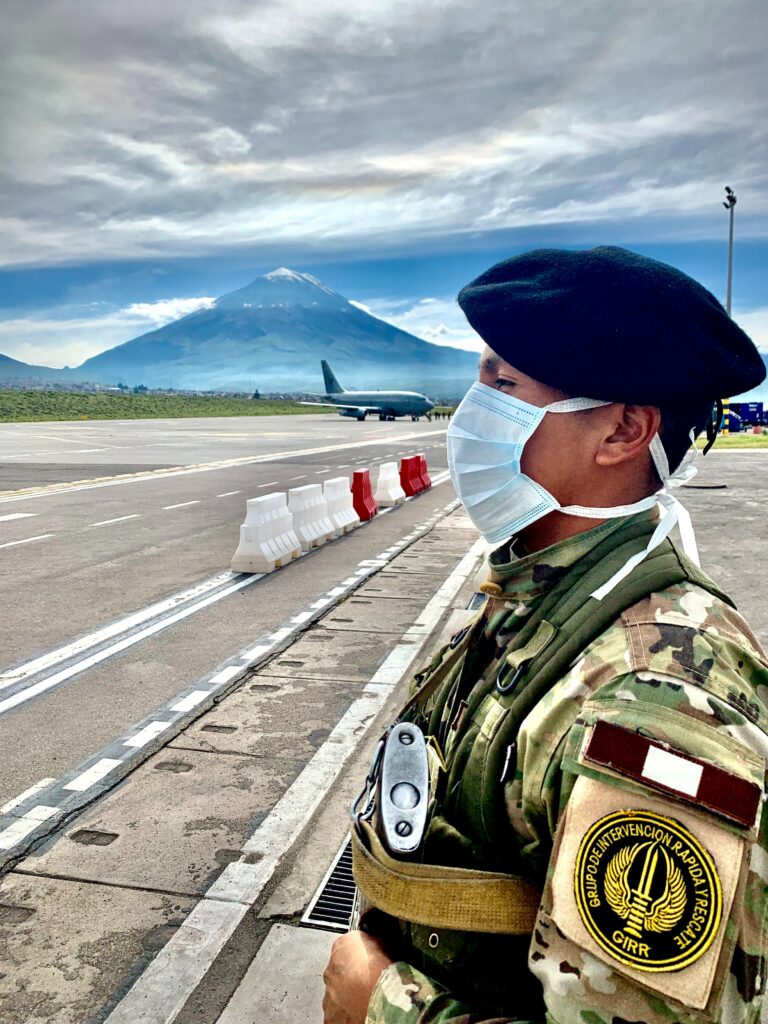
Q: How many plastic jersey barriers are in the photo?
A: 7